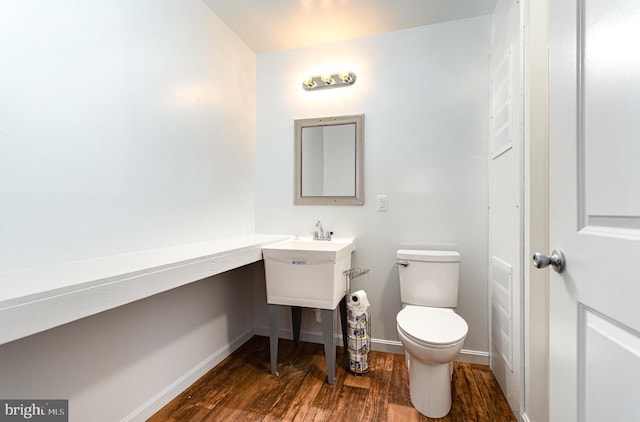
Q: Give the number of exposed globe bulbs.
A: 3